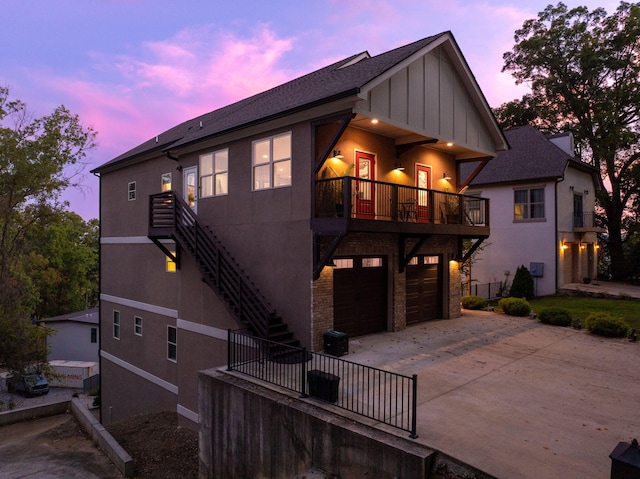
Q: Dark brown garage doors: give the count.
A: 2